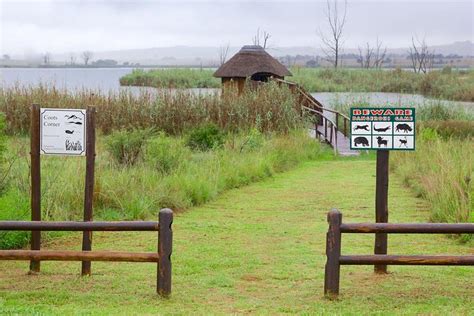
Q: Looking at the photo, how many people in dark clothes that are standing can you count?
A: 0